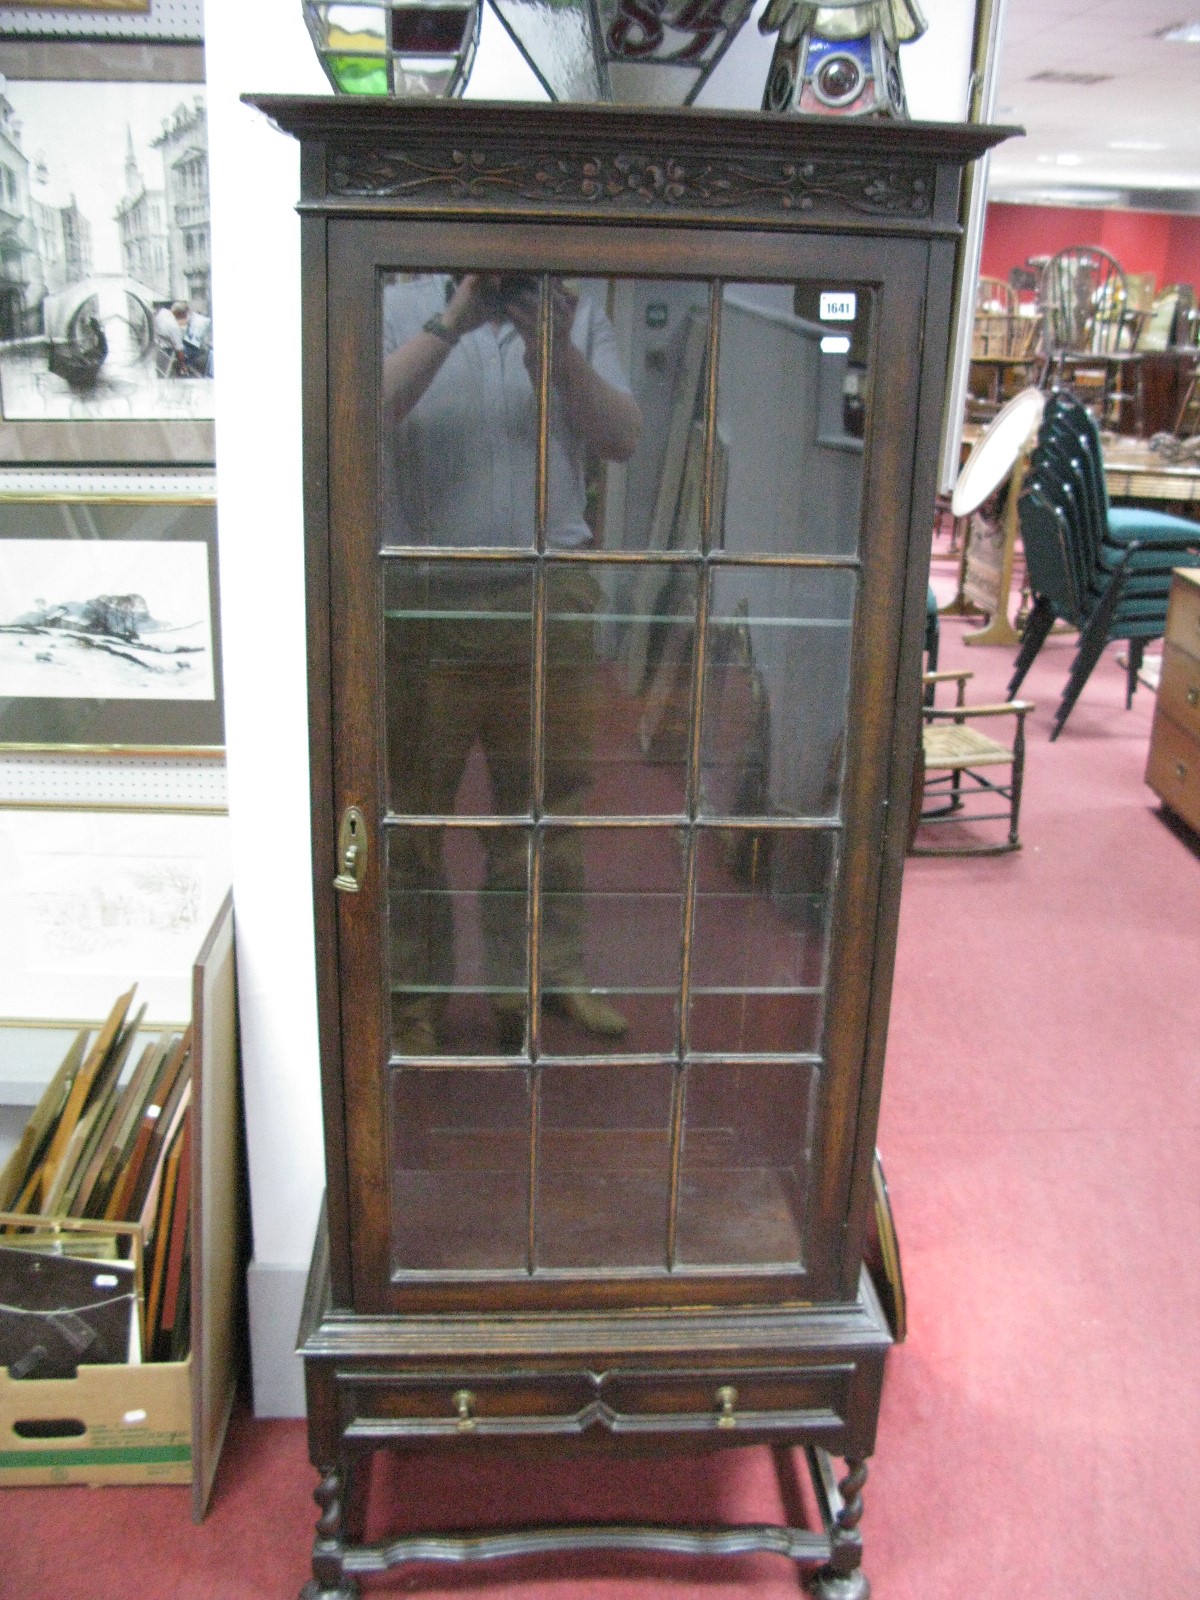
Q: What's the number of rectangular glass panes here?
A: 12